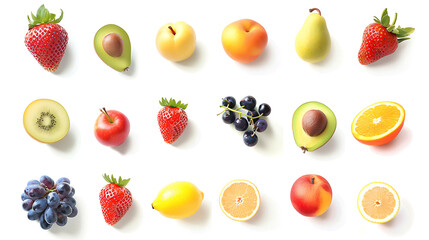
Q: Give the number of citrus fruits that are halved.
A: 3